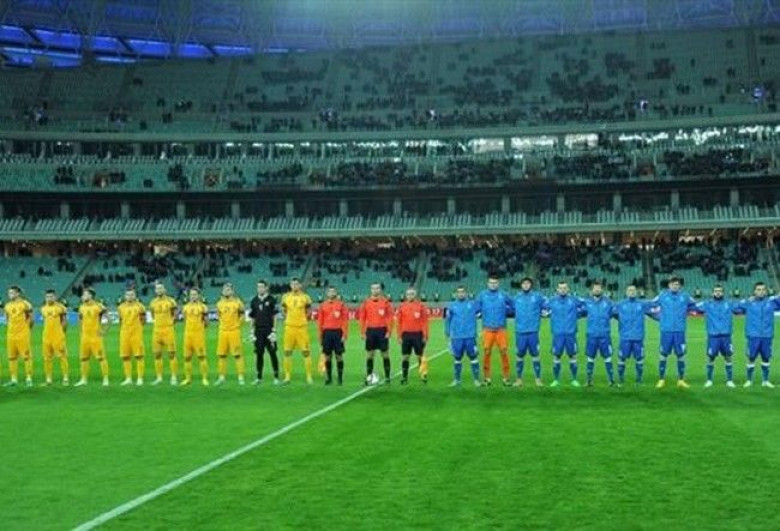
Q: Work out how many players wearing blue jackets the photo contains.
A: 9